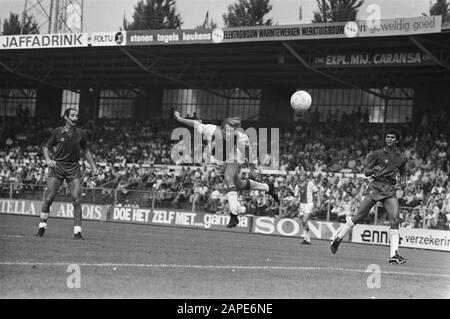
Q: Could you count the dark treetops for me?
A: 5